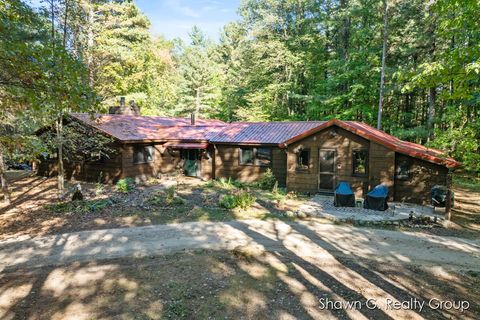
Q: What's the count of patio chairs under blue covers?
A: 2